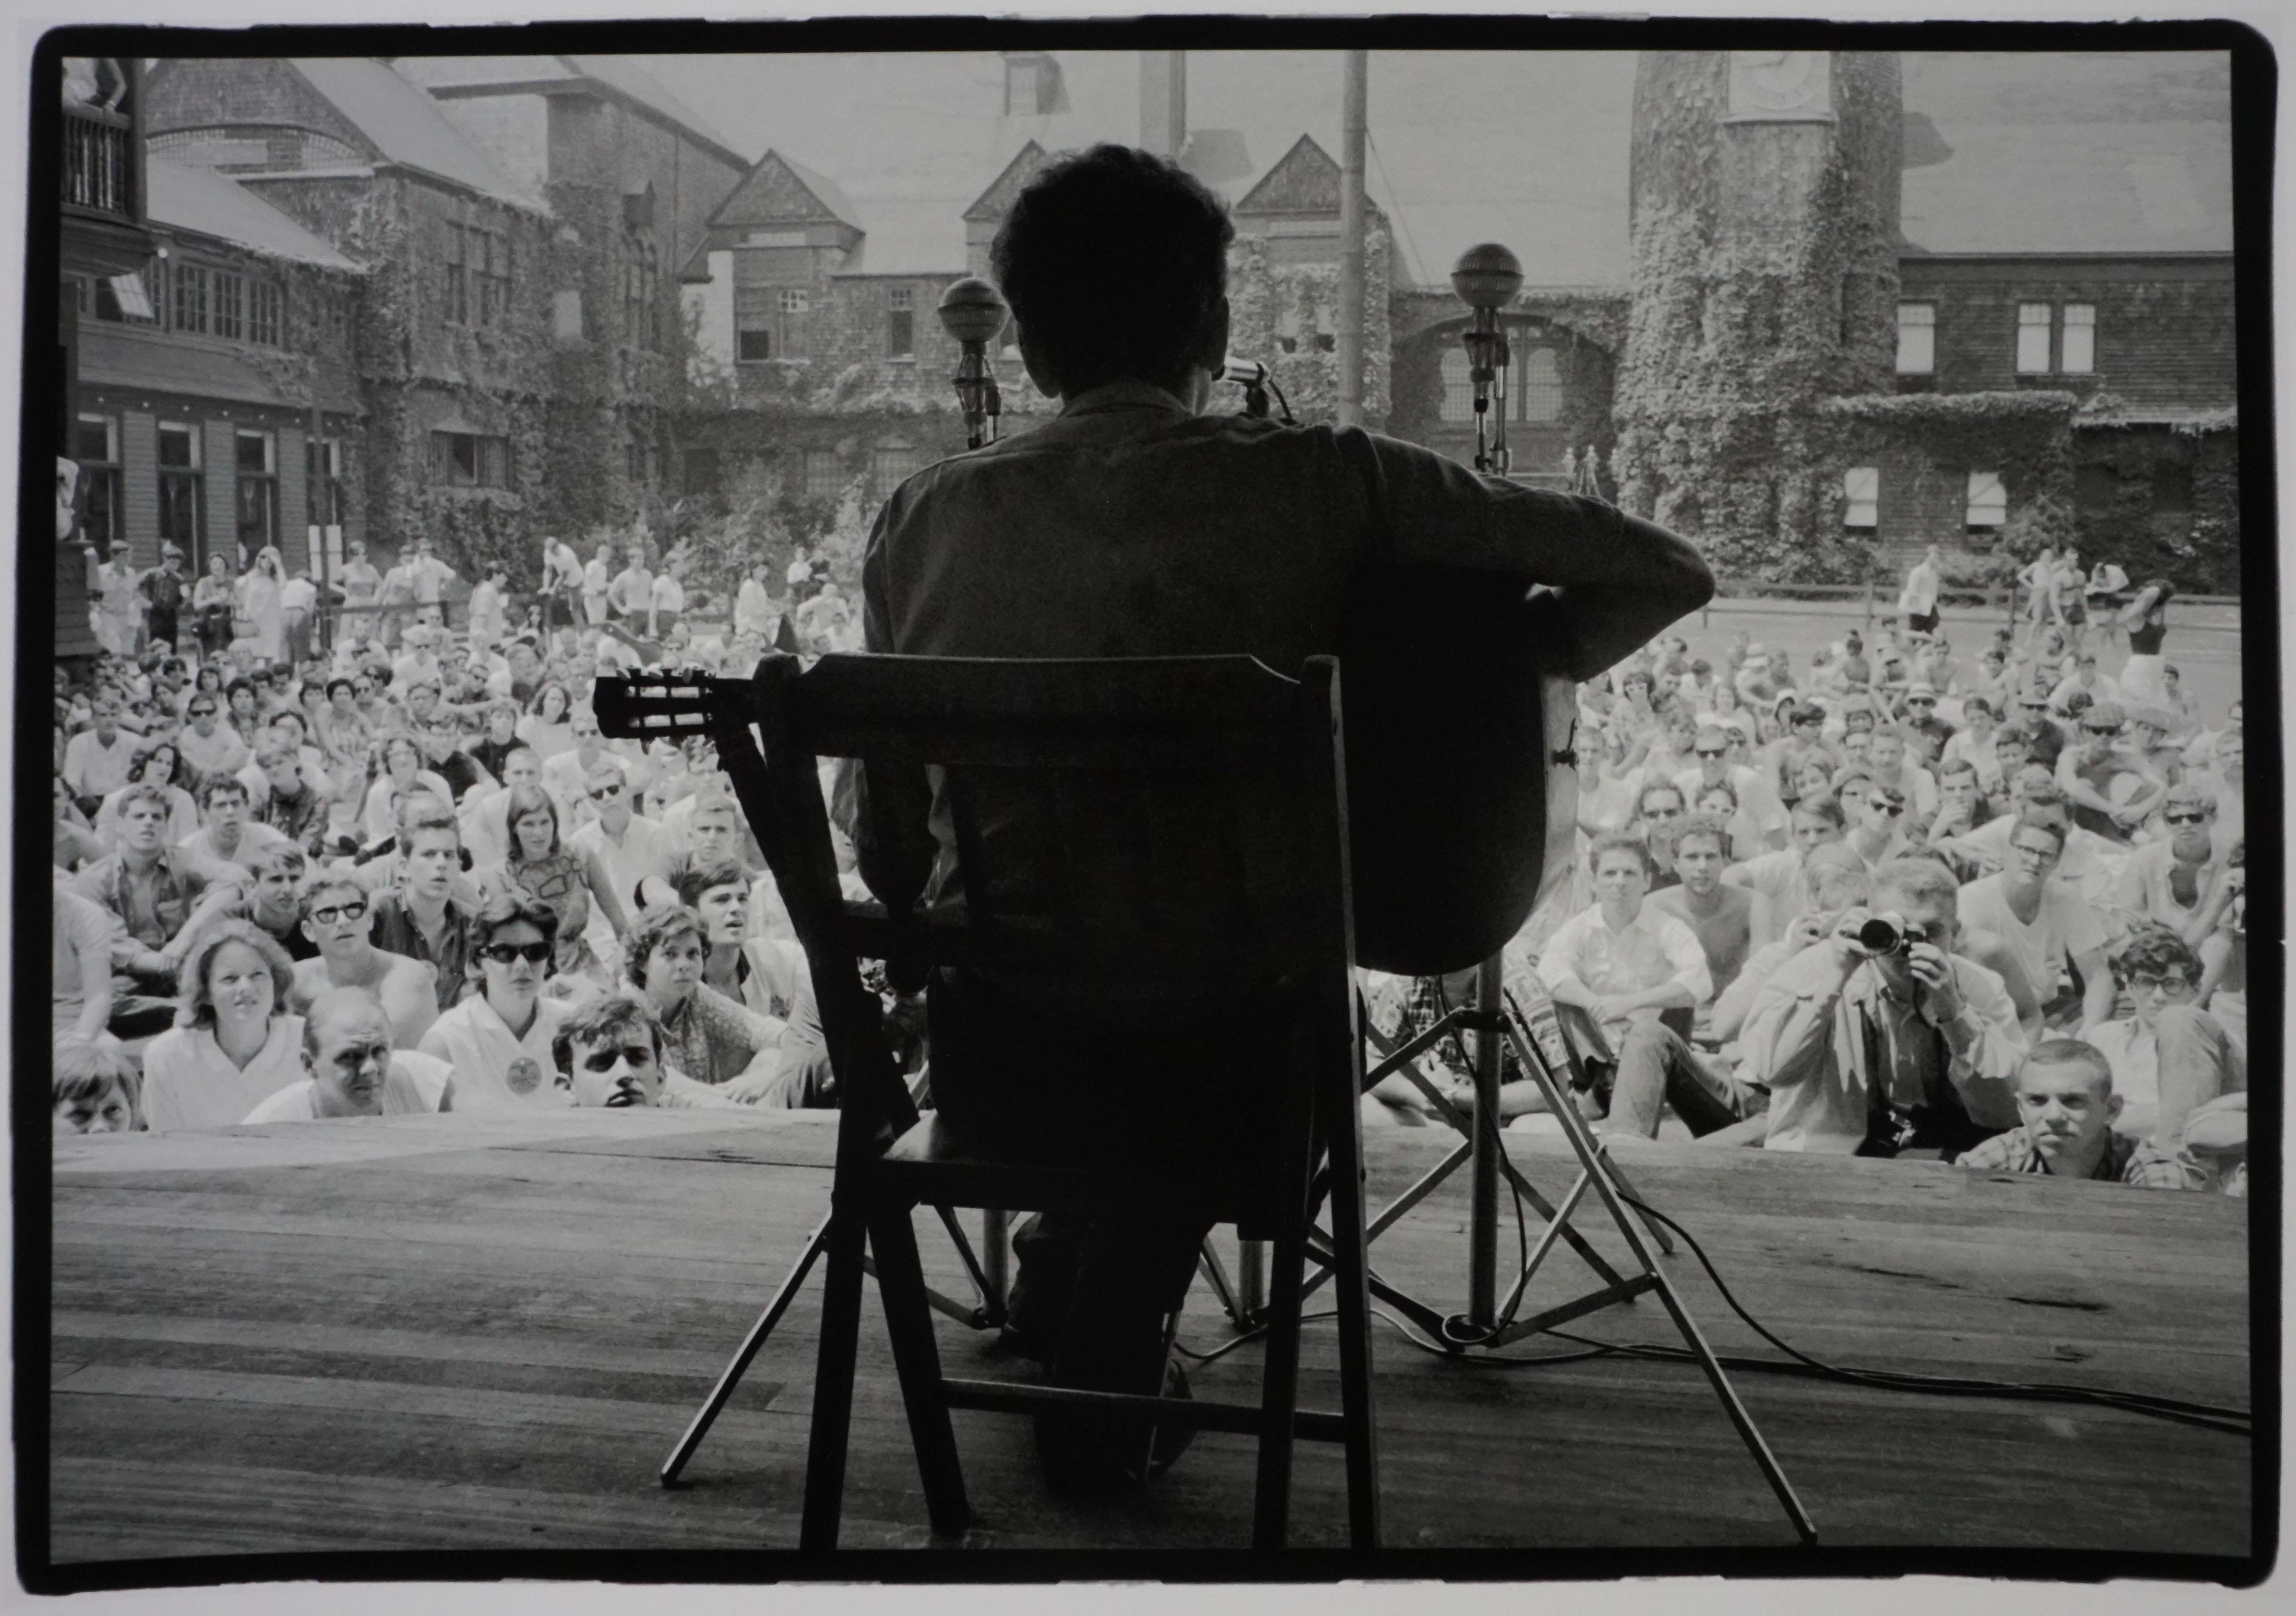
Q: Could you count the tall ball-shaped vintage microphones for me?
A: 2